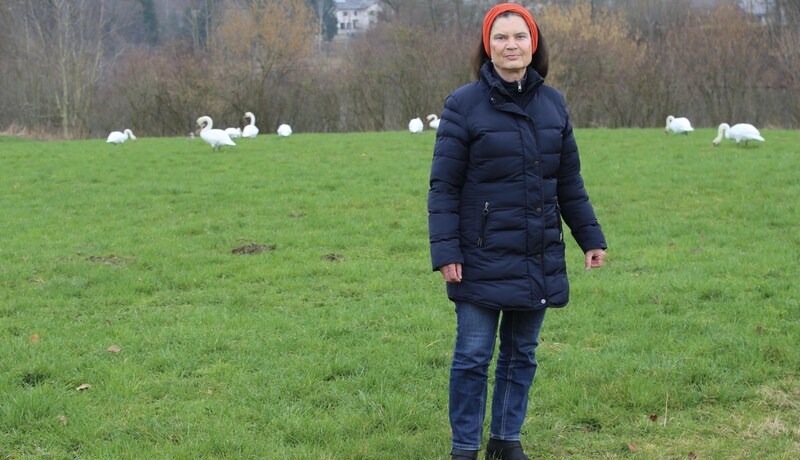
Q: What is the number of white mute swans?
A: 9